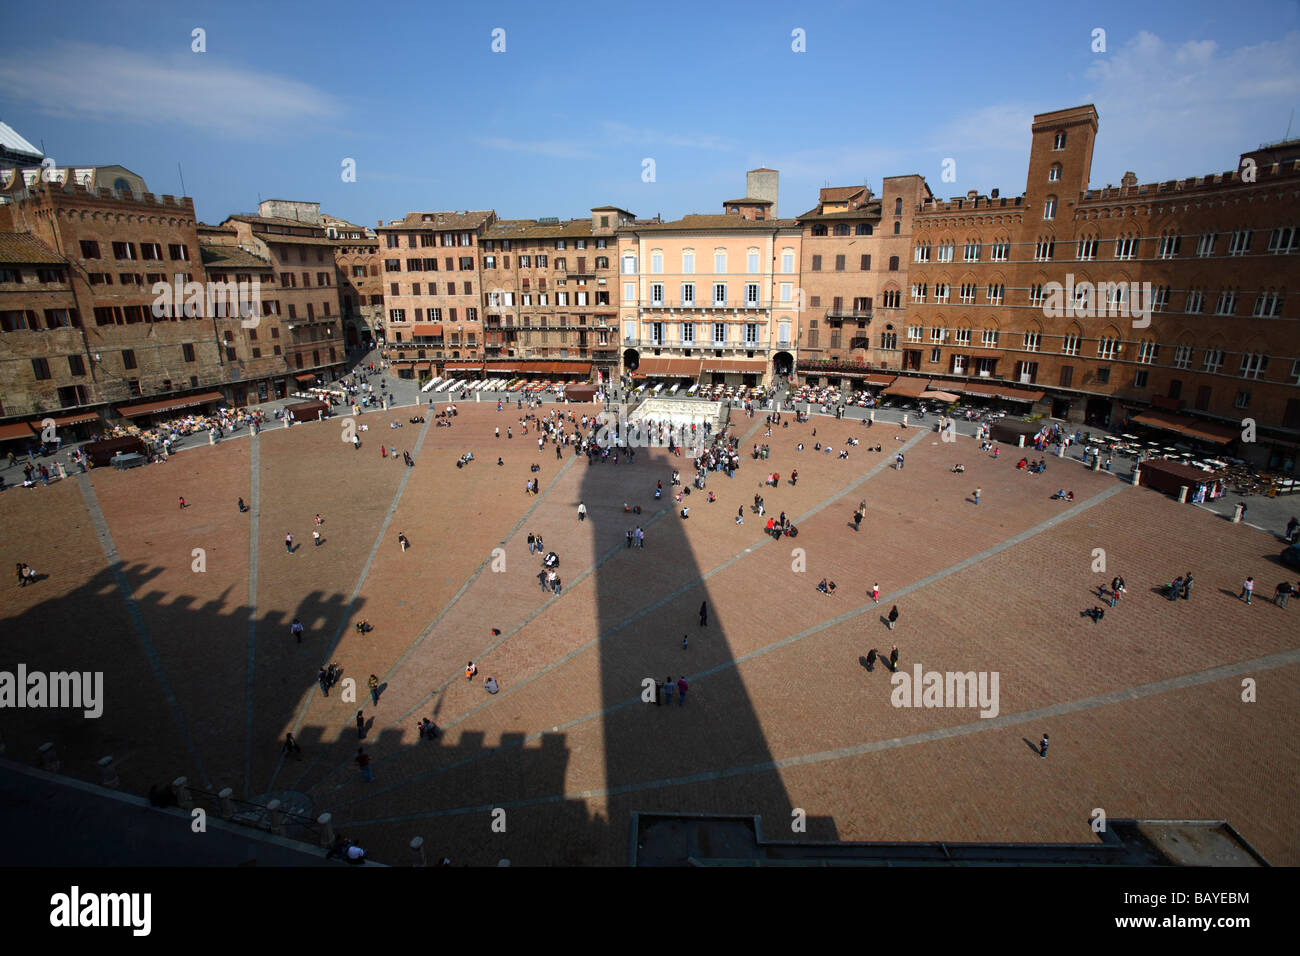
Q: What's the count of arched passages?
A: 2